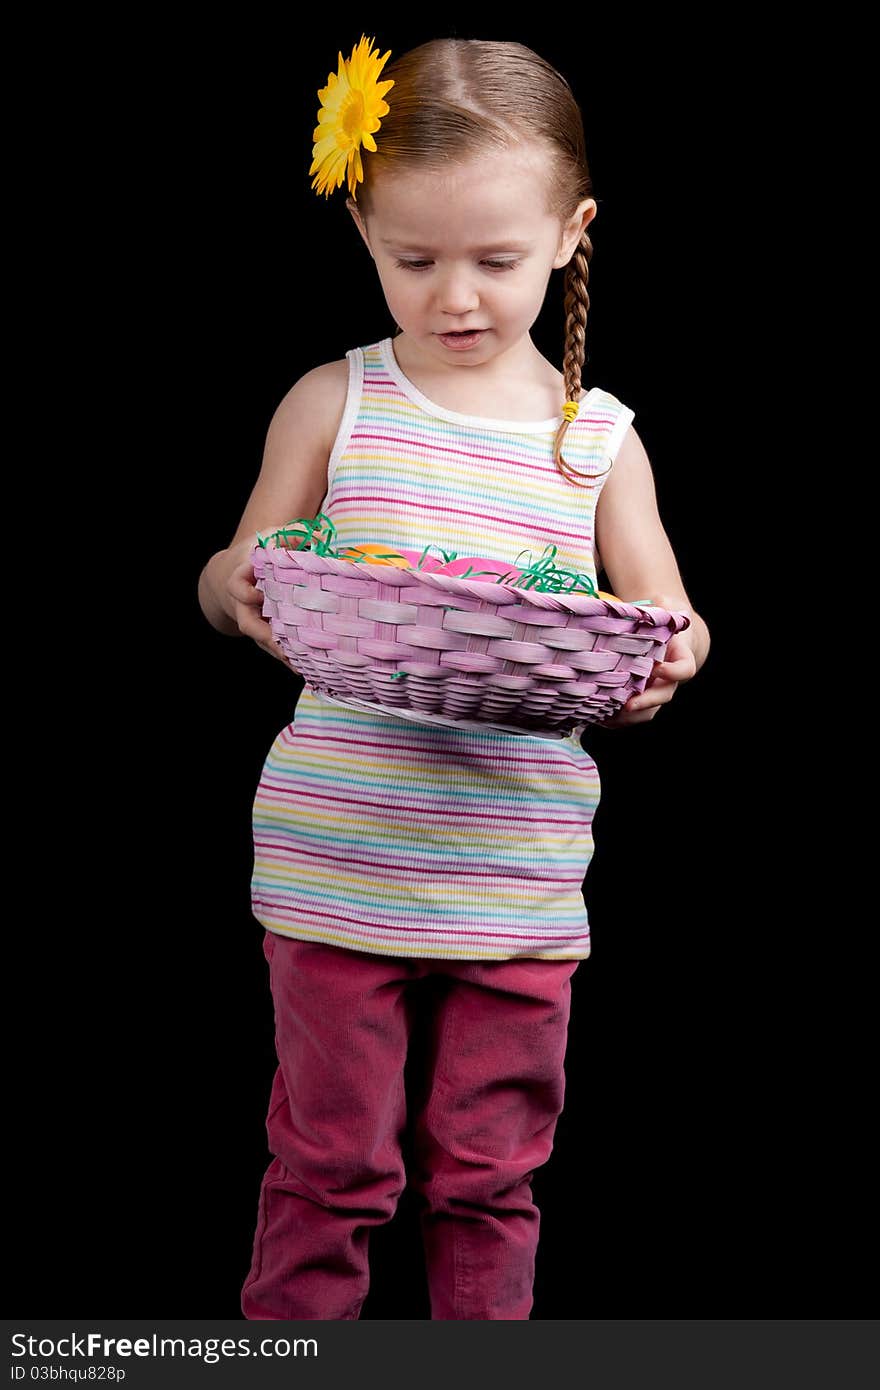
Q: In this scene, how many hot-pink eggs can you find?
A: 2